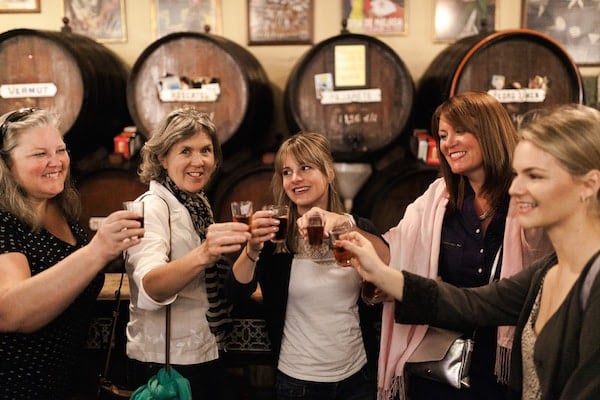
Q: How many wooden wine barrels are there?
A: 7